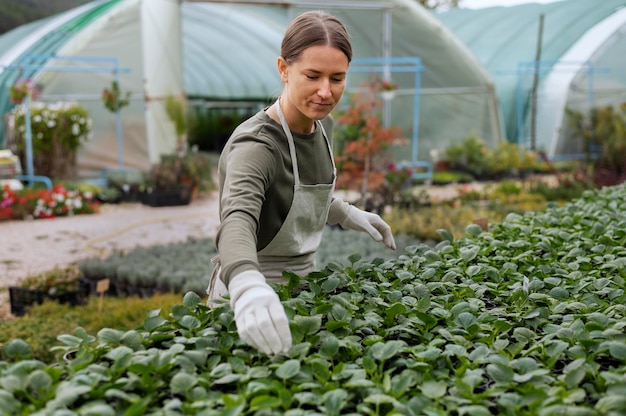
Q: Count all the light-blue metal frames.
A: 3